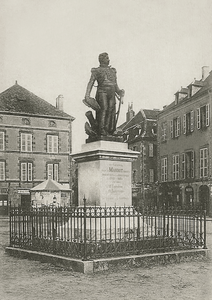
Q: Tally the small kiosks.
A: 1